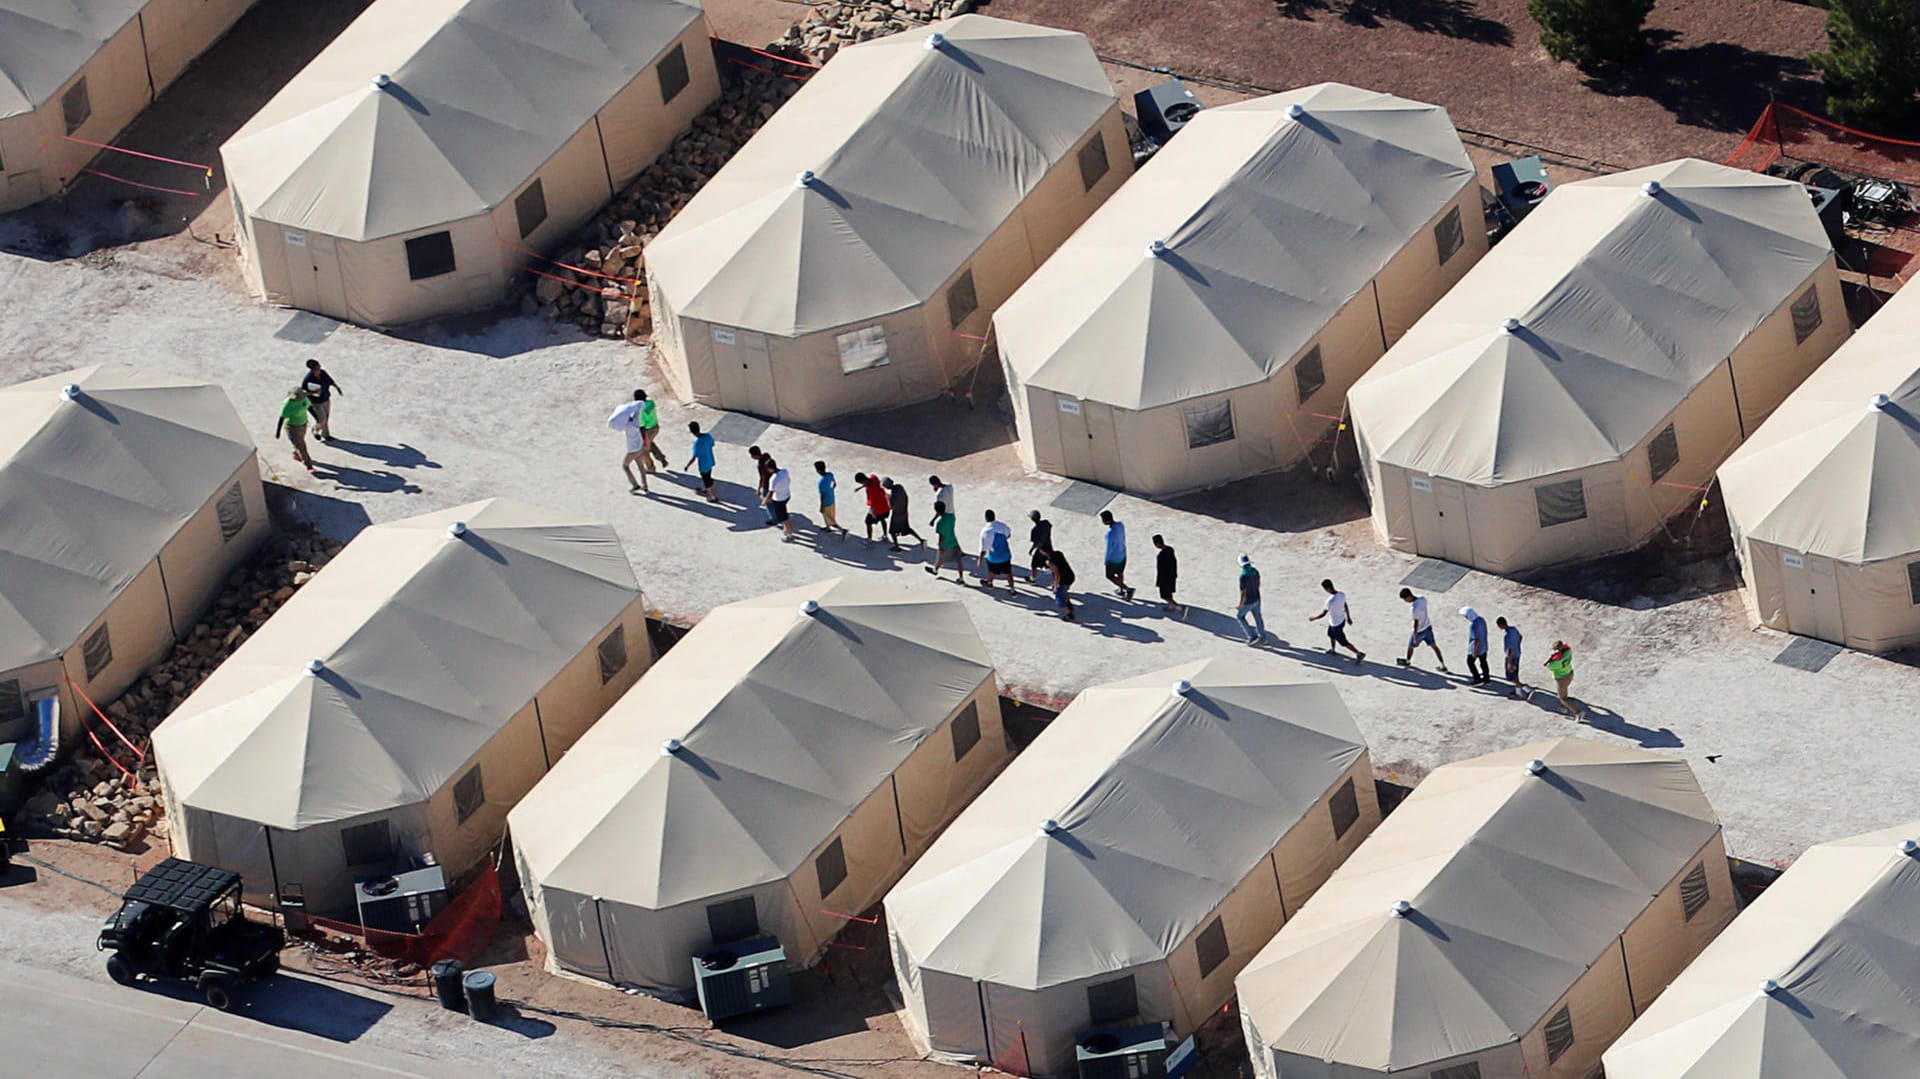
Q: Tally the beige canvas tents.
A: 12